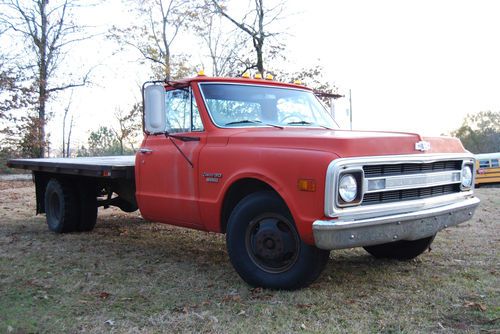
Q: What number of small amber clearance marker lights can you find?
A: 5